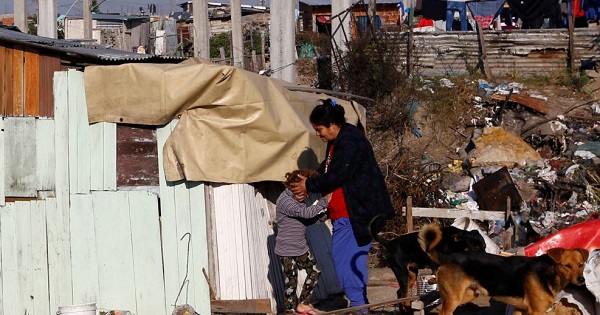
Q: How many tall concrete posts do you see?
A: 7